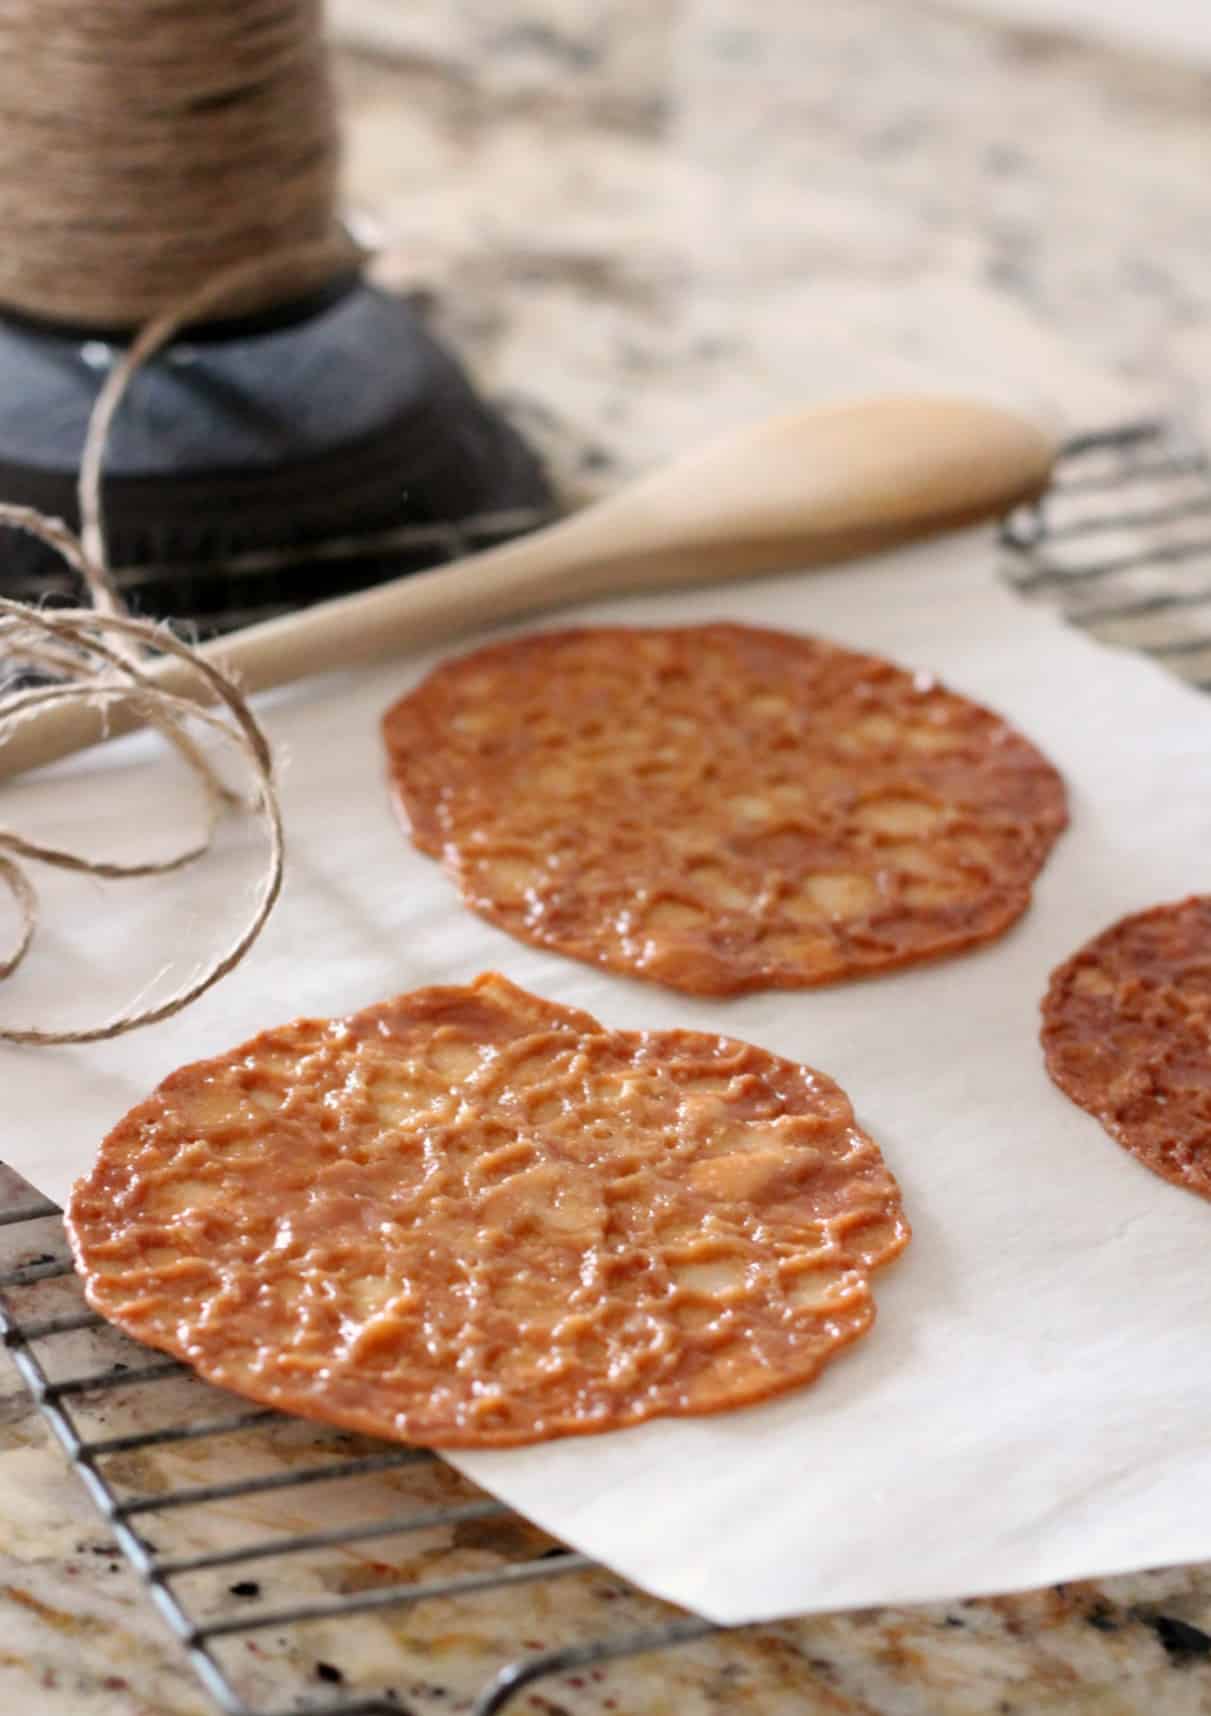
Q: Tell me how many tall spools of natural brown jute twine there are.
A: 1